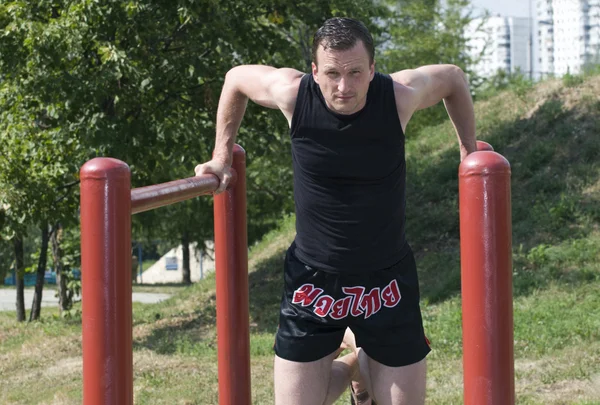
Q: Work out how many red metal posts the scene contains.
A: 4